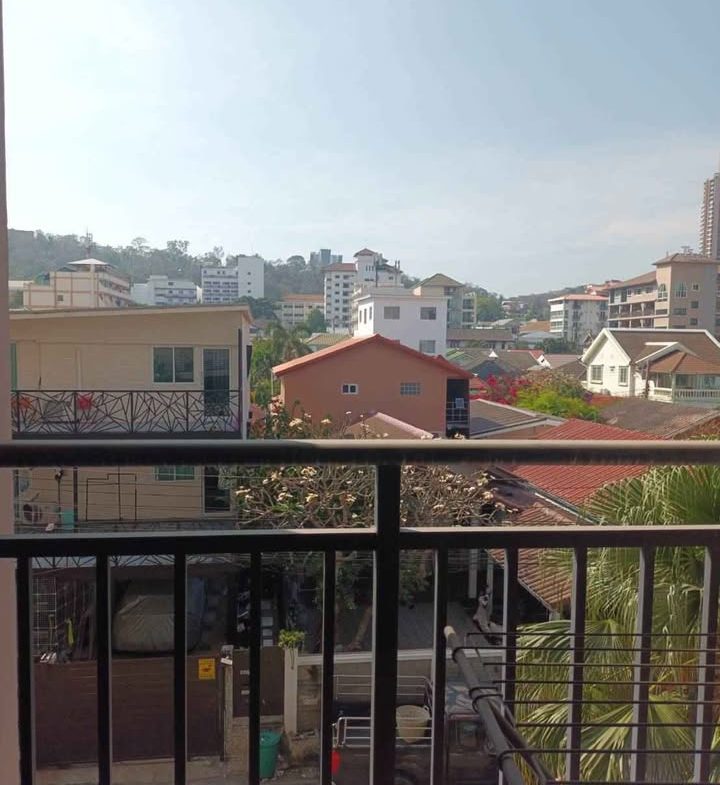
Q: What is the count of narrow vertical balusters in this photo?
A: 10